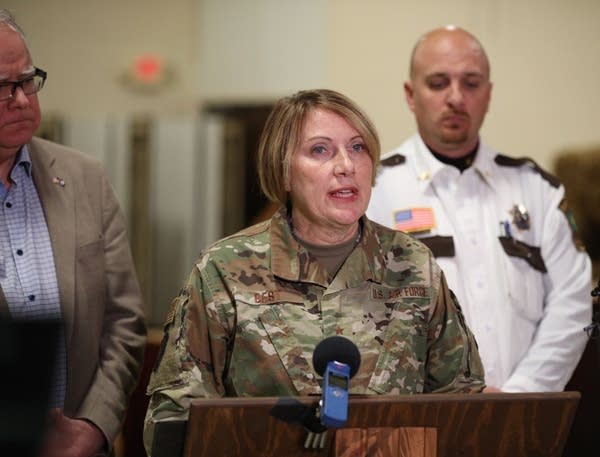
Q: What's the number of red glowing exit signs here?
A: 1